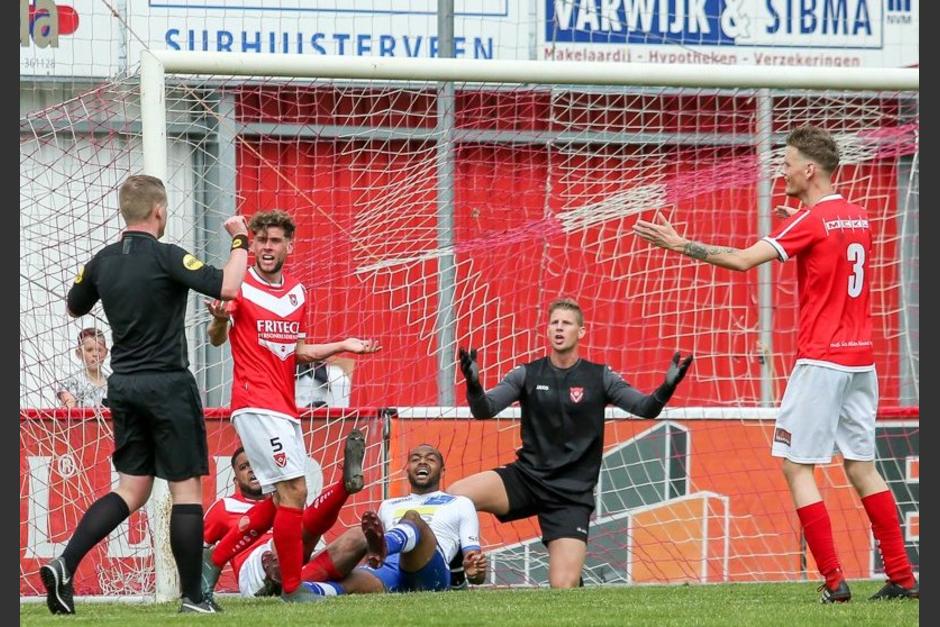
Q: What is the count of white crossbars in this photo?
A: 1